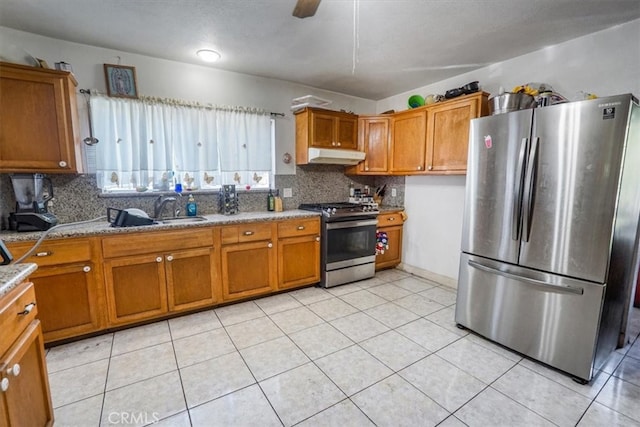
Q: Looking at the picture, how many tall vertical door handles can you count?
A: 2